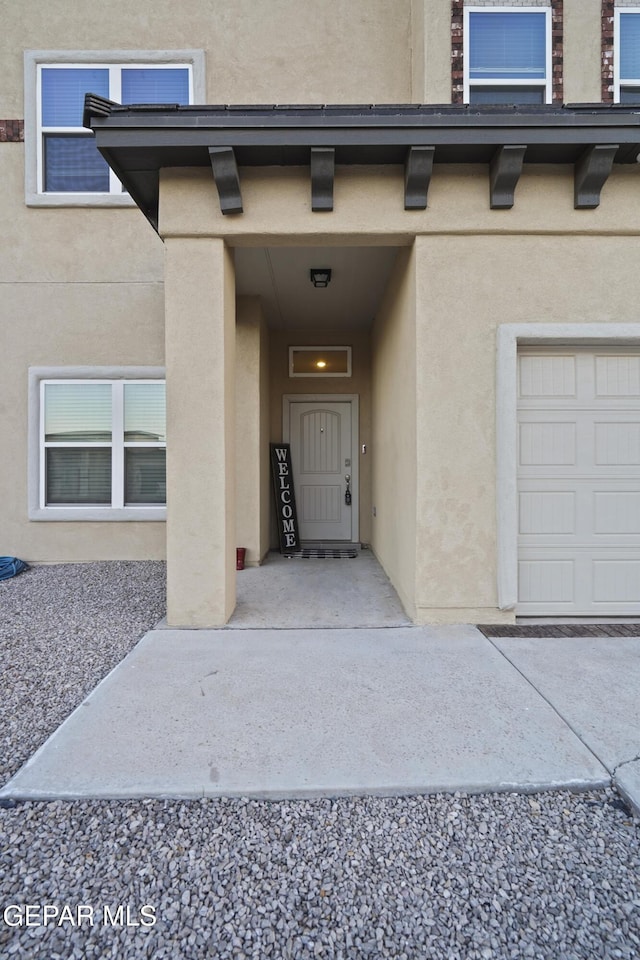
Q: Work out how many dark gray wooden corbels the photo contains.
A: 5